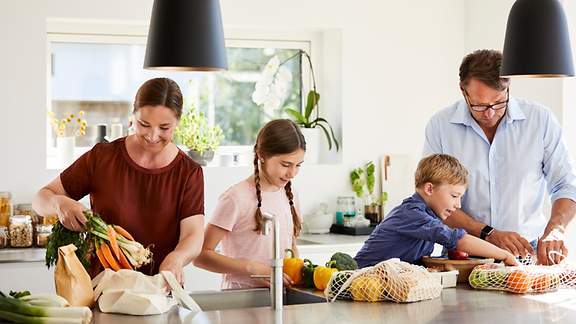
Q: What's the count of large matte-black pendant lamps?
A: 2